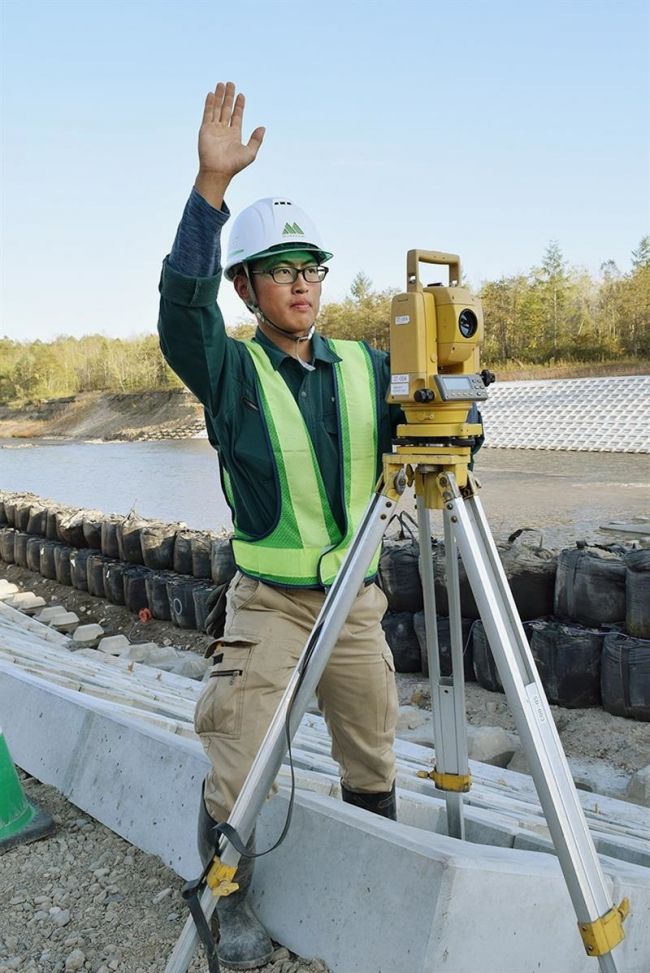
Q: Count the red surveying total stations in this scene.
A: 0